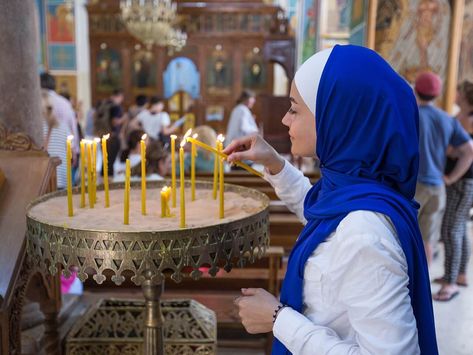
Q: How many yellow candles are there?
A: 15